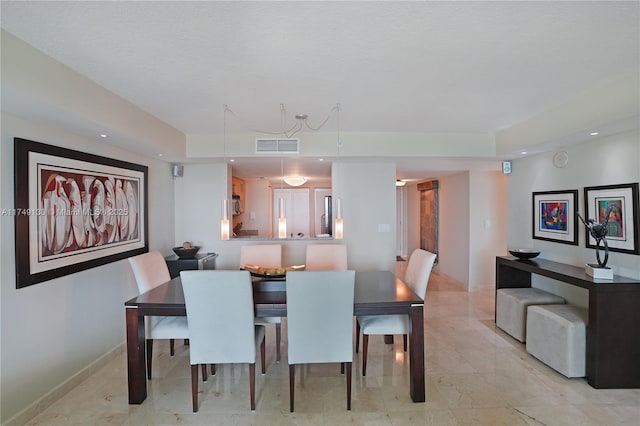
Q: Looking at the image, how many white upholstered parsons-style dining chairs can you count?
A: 6